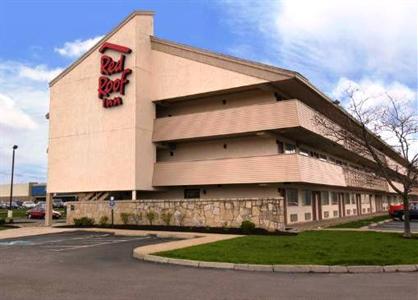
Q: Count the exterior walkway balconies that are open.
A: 2